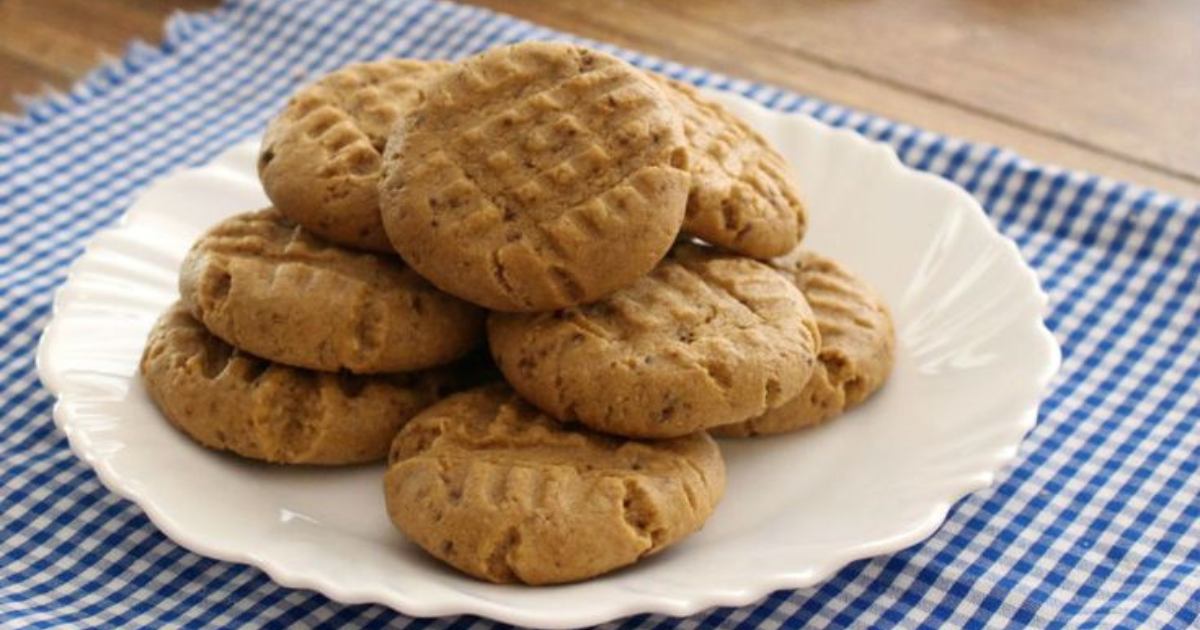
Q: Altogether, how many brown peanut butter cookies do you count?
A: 8